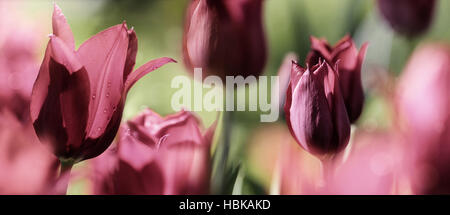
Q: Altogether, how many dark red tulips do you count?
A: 5